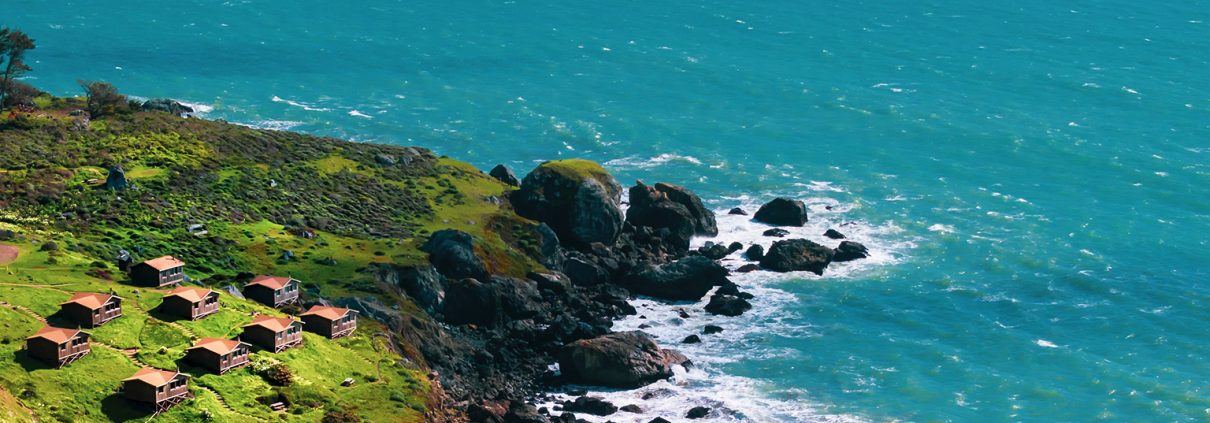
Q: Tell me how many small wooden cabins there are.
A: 9